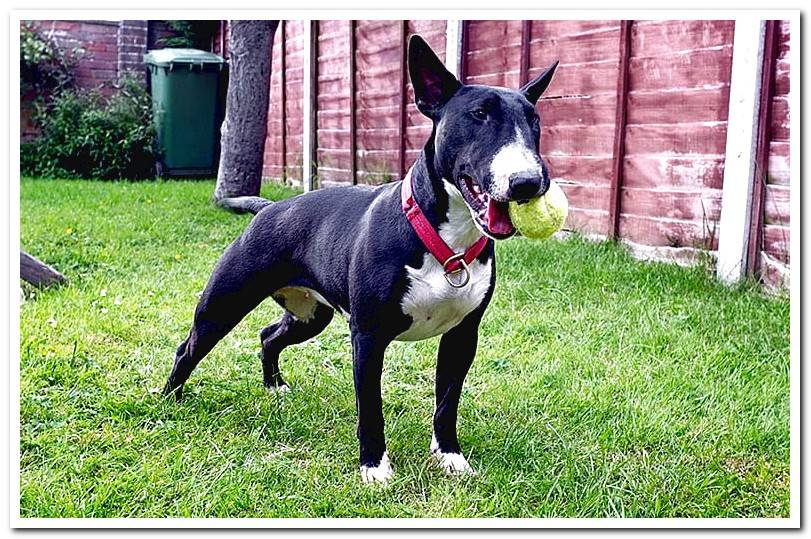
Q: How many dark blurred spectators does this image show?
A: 0